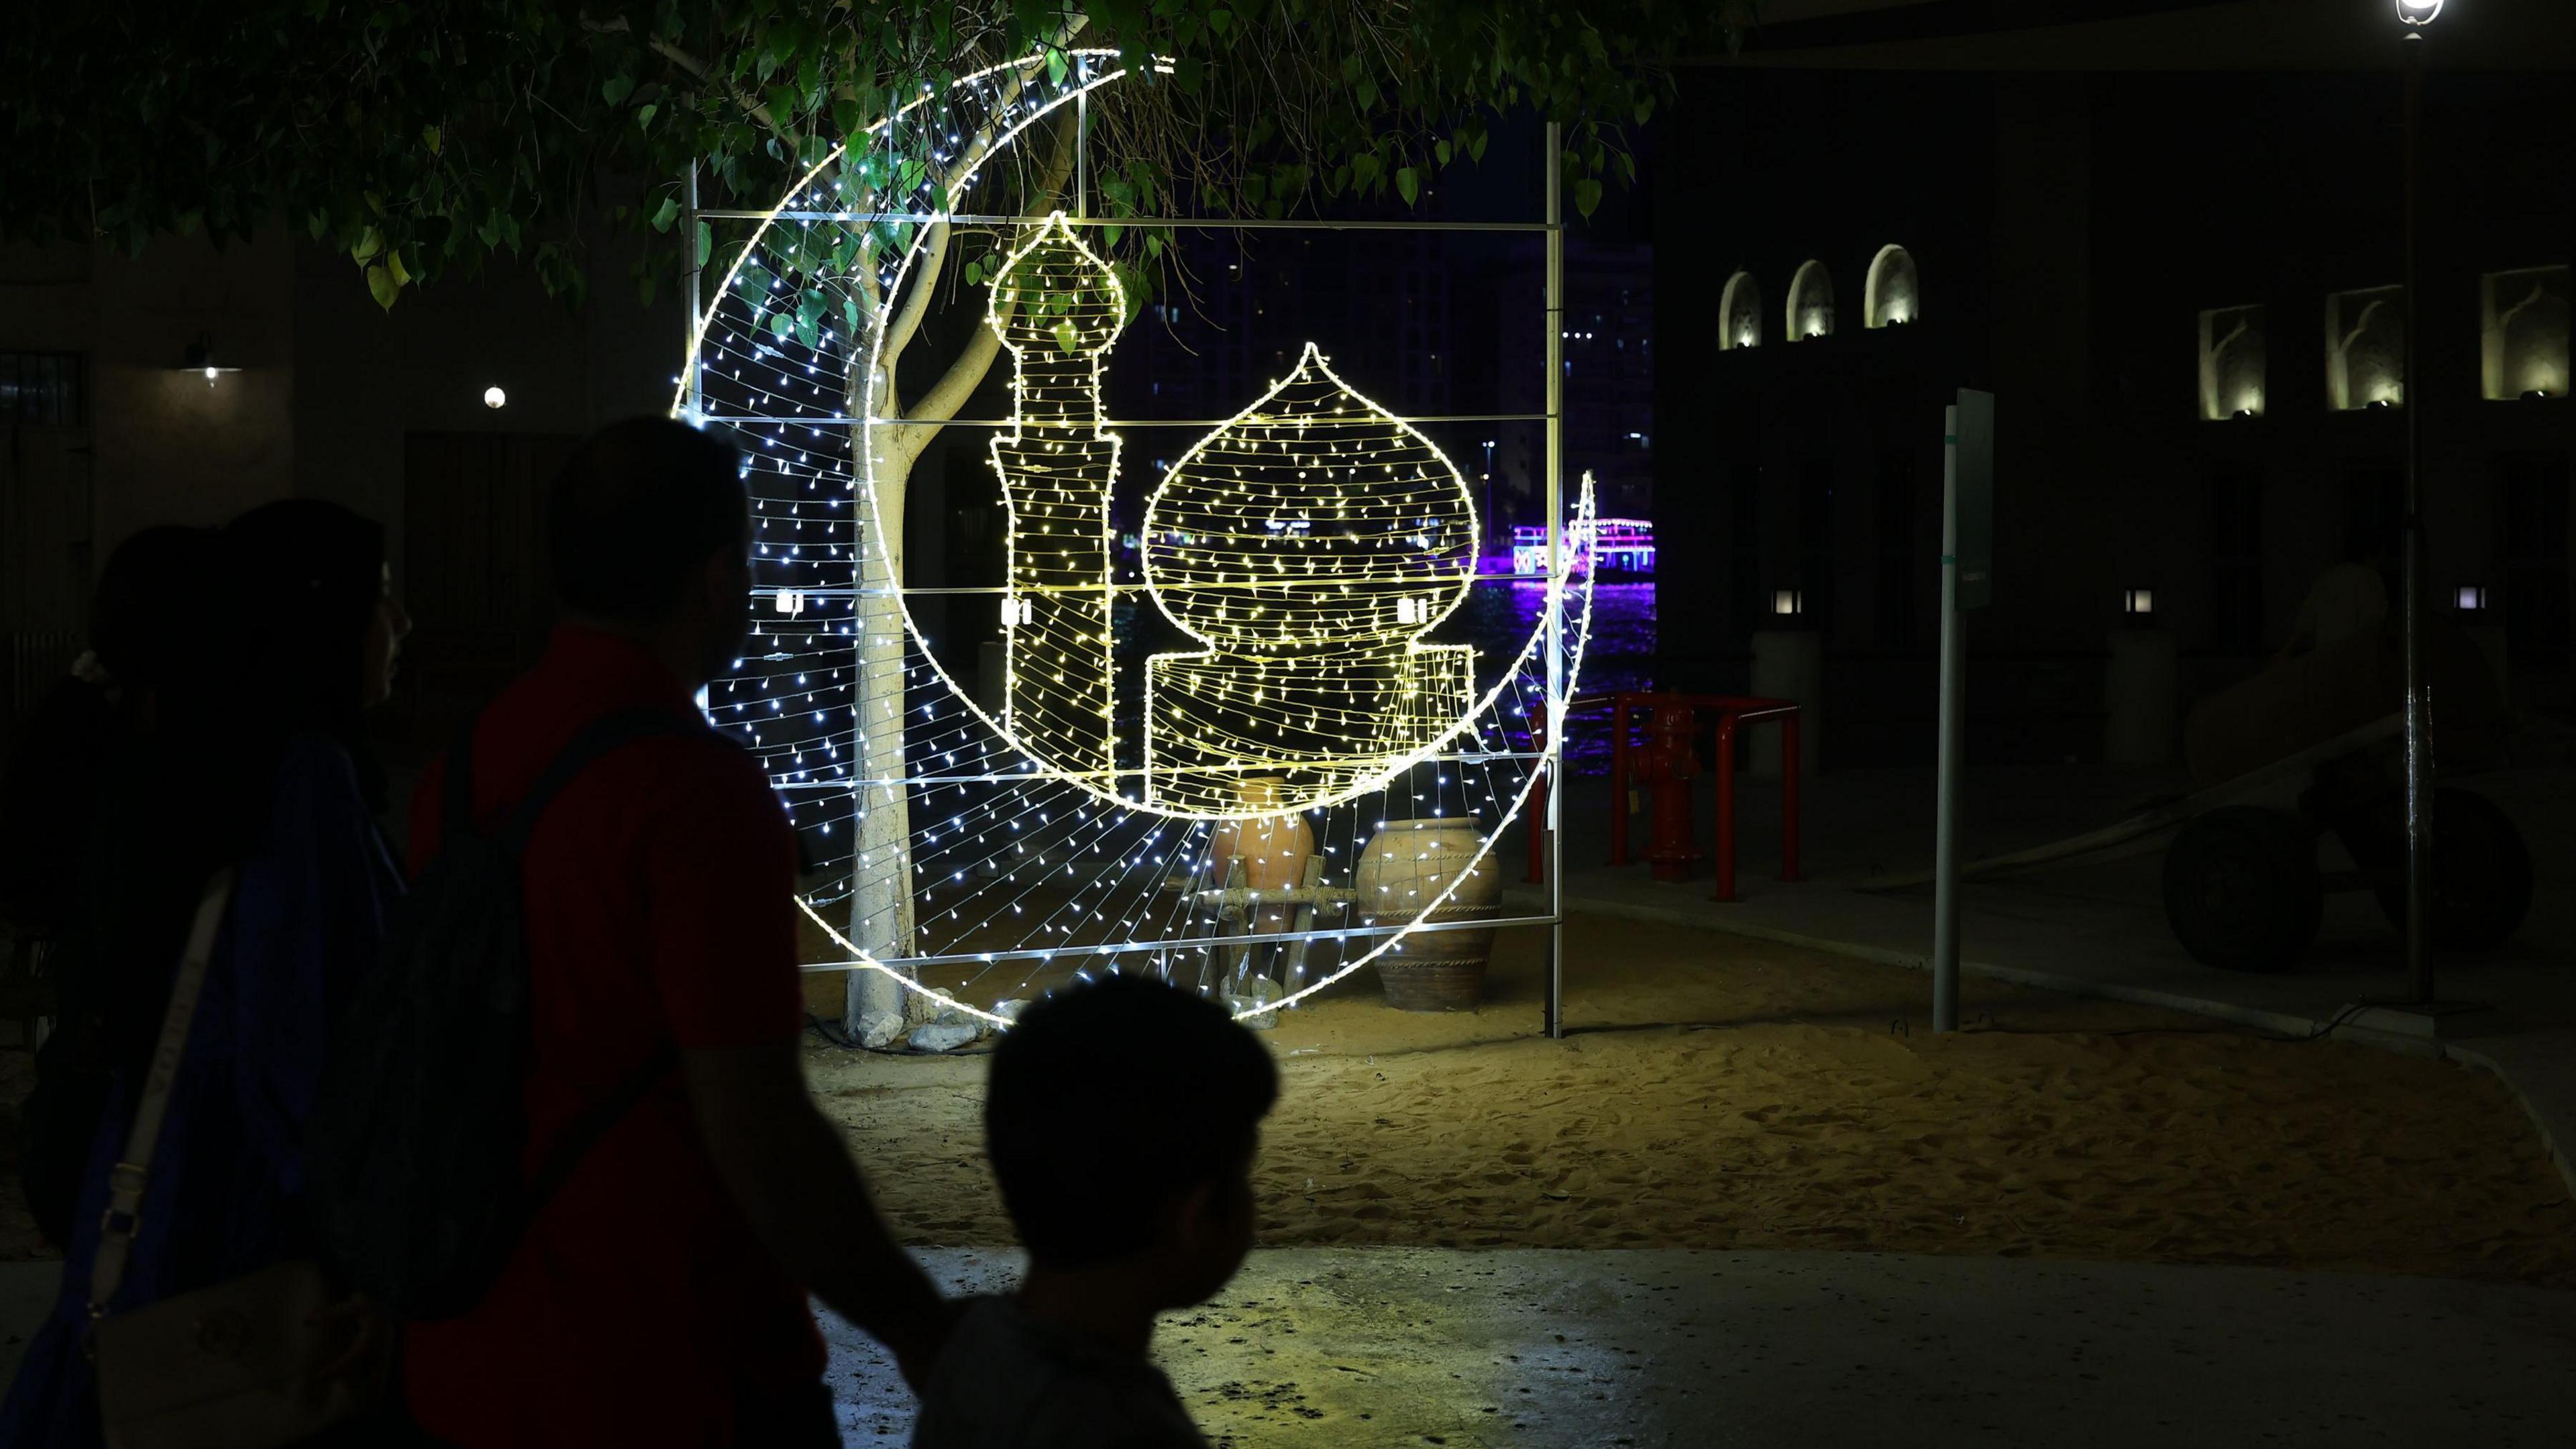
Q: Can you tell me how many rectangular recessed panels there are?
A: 3